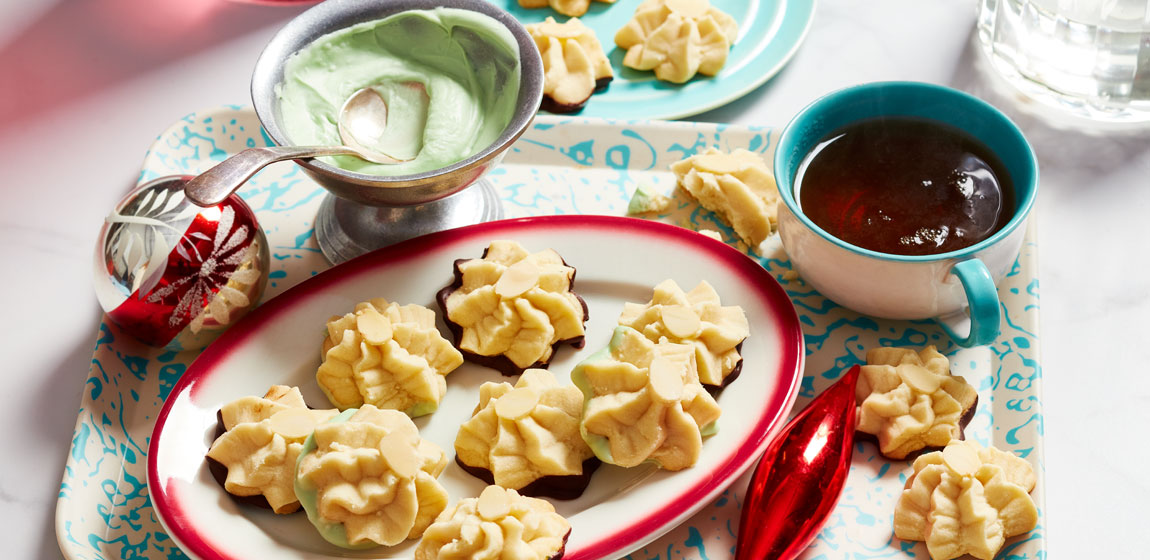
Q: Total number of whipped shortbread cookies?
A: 14